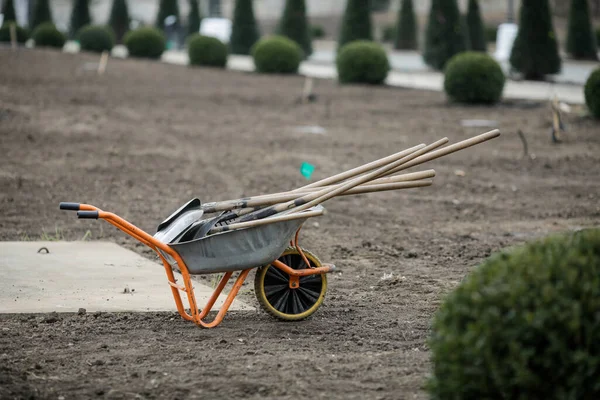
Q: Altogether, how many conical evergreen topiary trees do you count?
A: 14